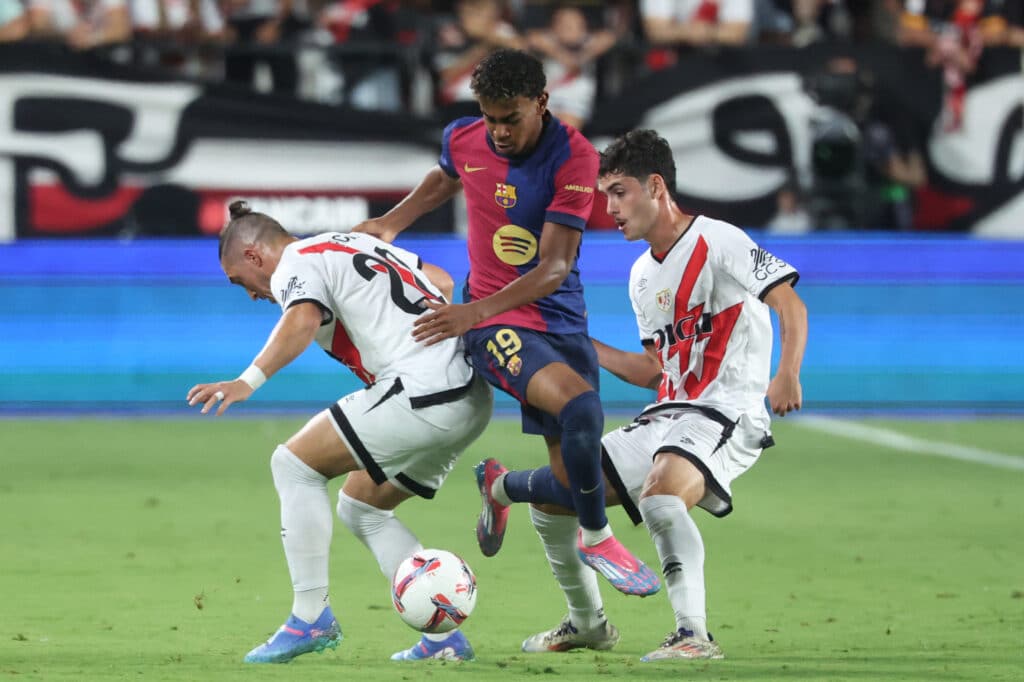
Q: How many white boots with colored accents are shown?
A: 2